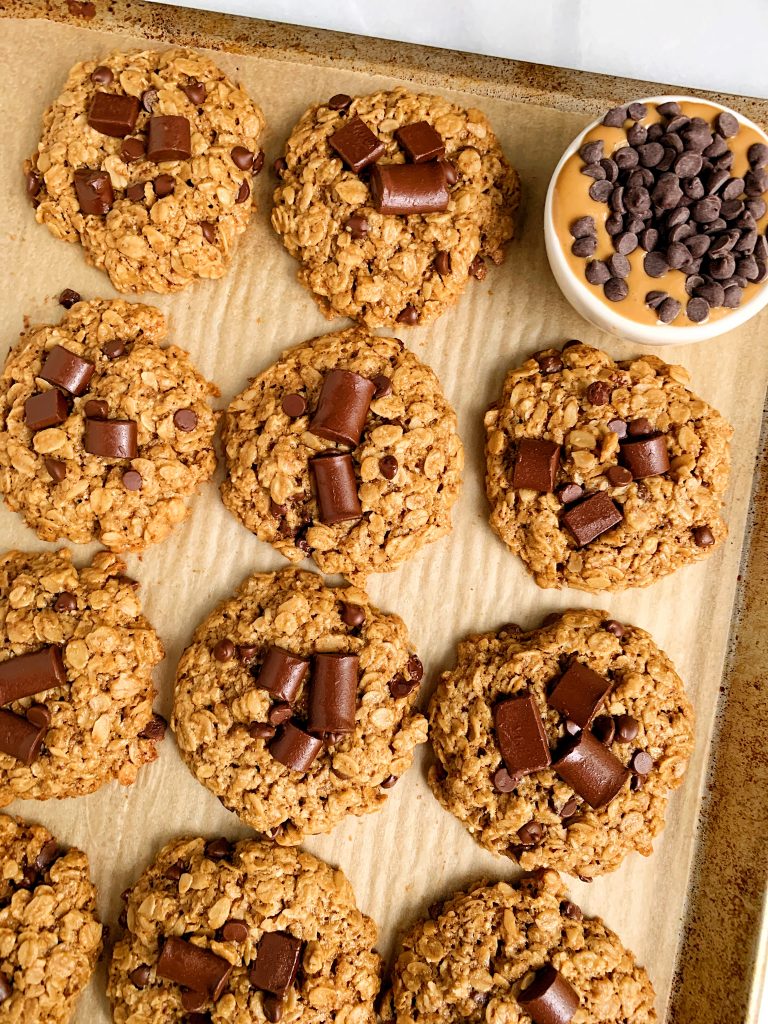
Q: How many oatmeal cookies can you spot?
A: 11